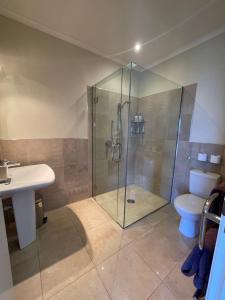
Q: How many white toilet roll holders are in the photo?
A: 2